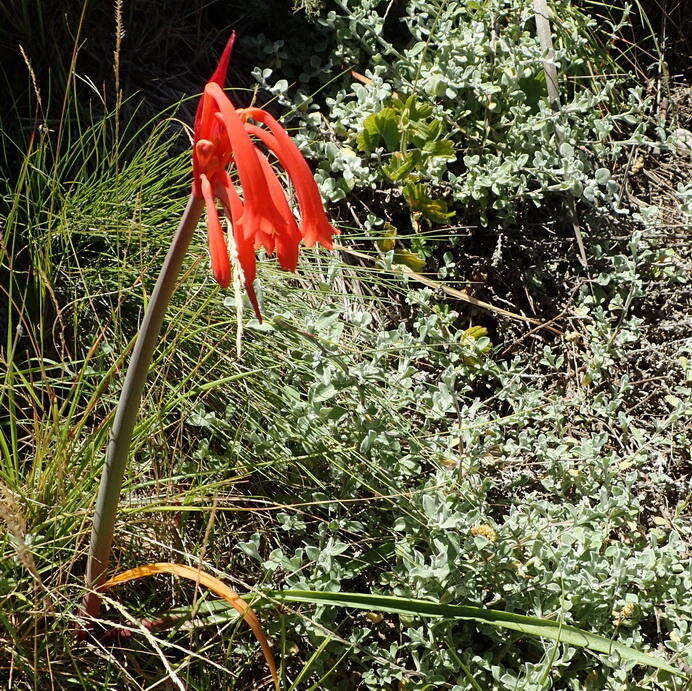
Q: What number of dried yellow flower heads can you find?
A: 2